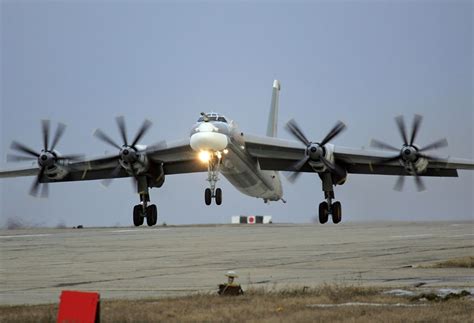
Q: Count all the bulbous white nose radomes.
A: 1